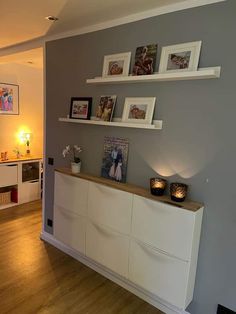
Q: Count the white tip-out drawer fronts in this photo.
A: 6